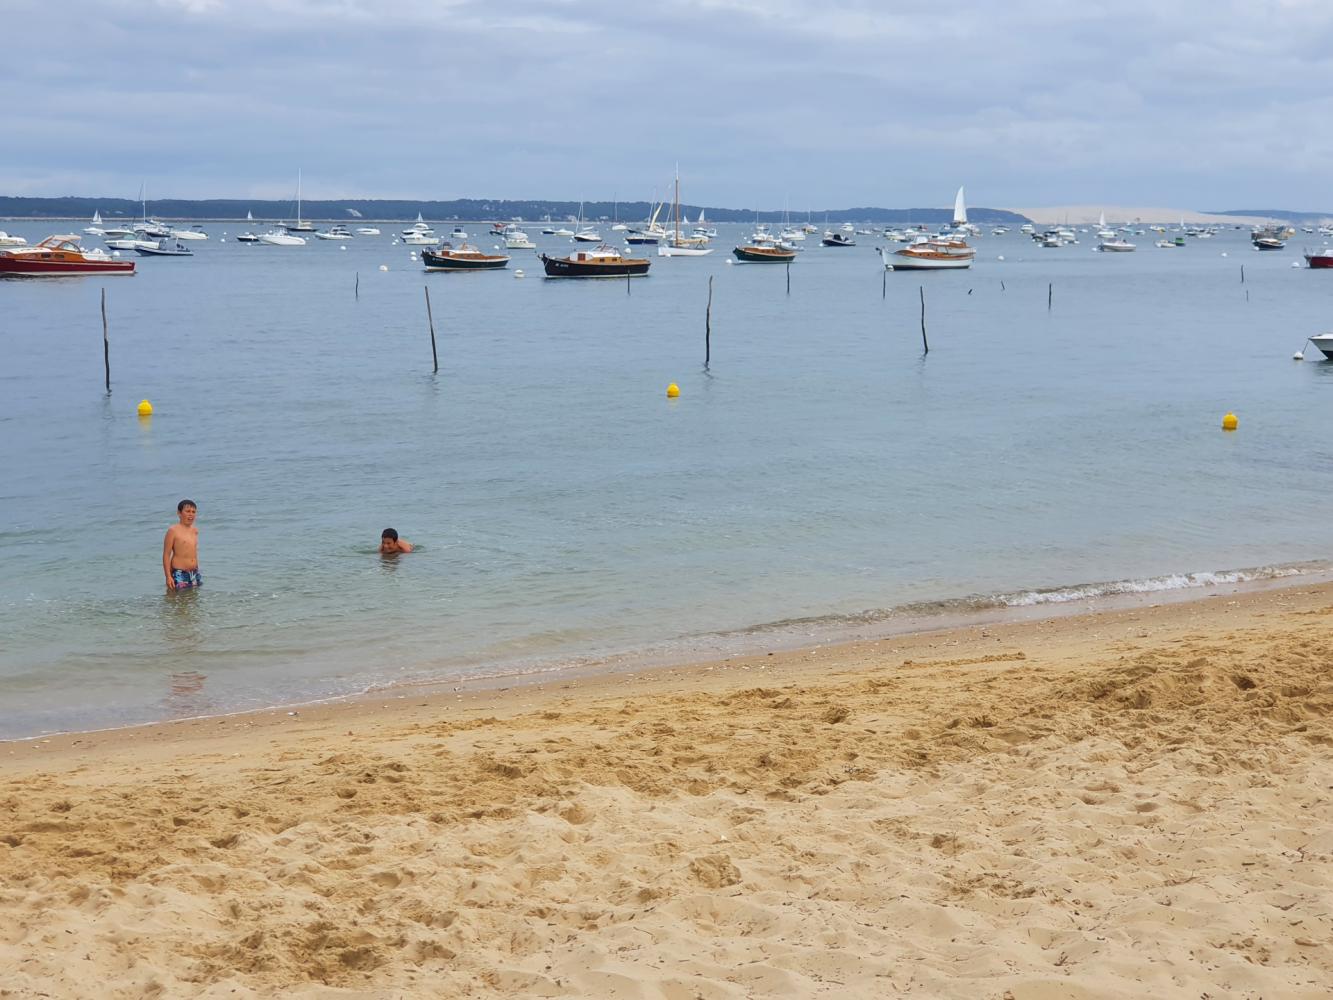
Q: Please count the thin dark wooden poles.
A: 13